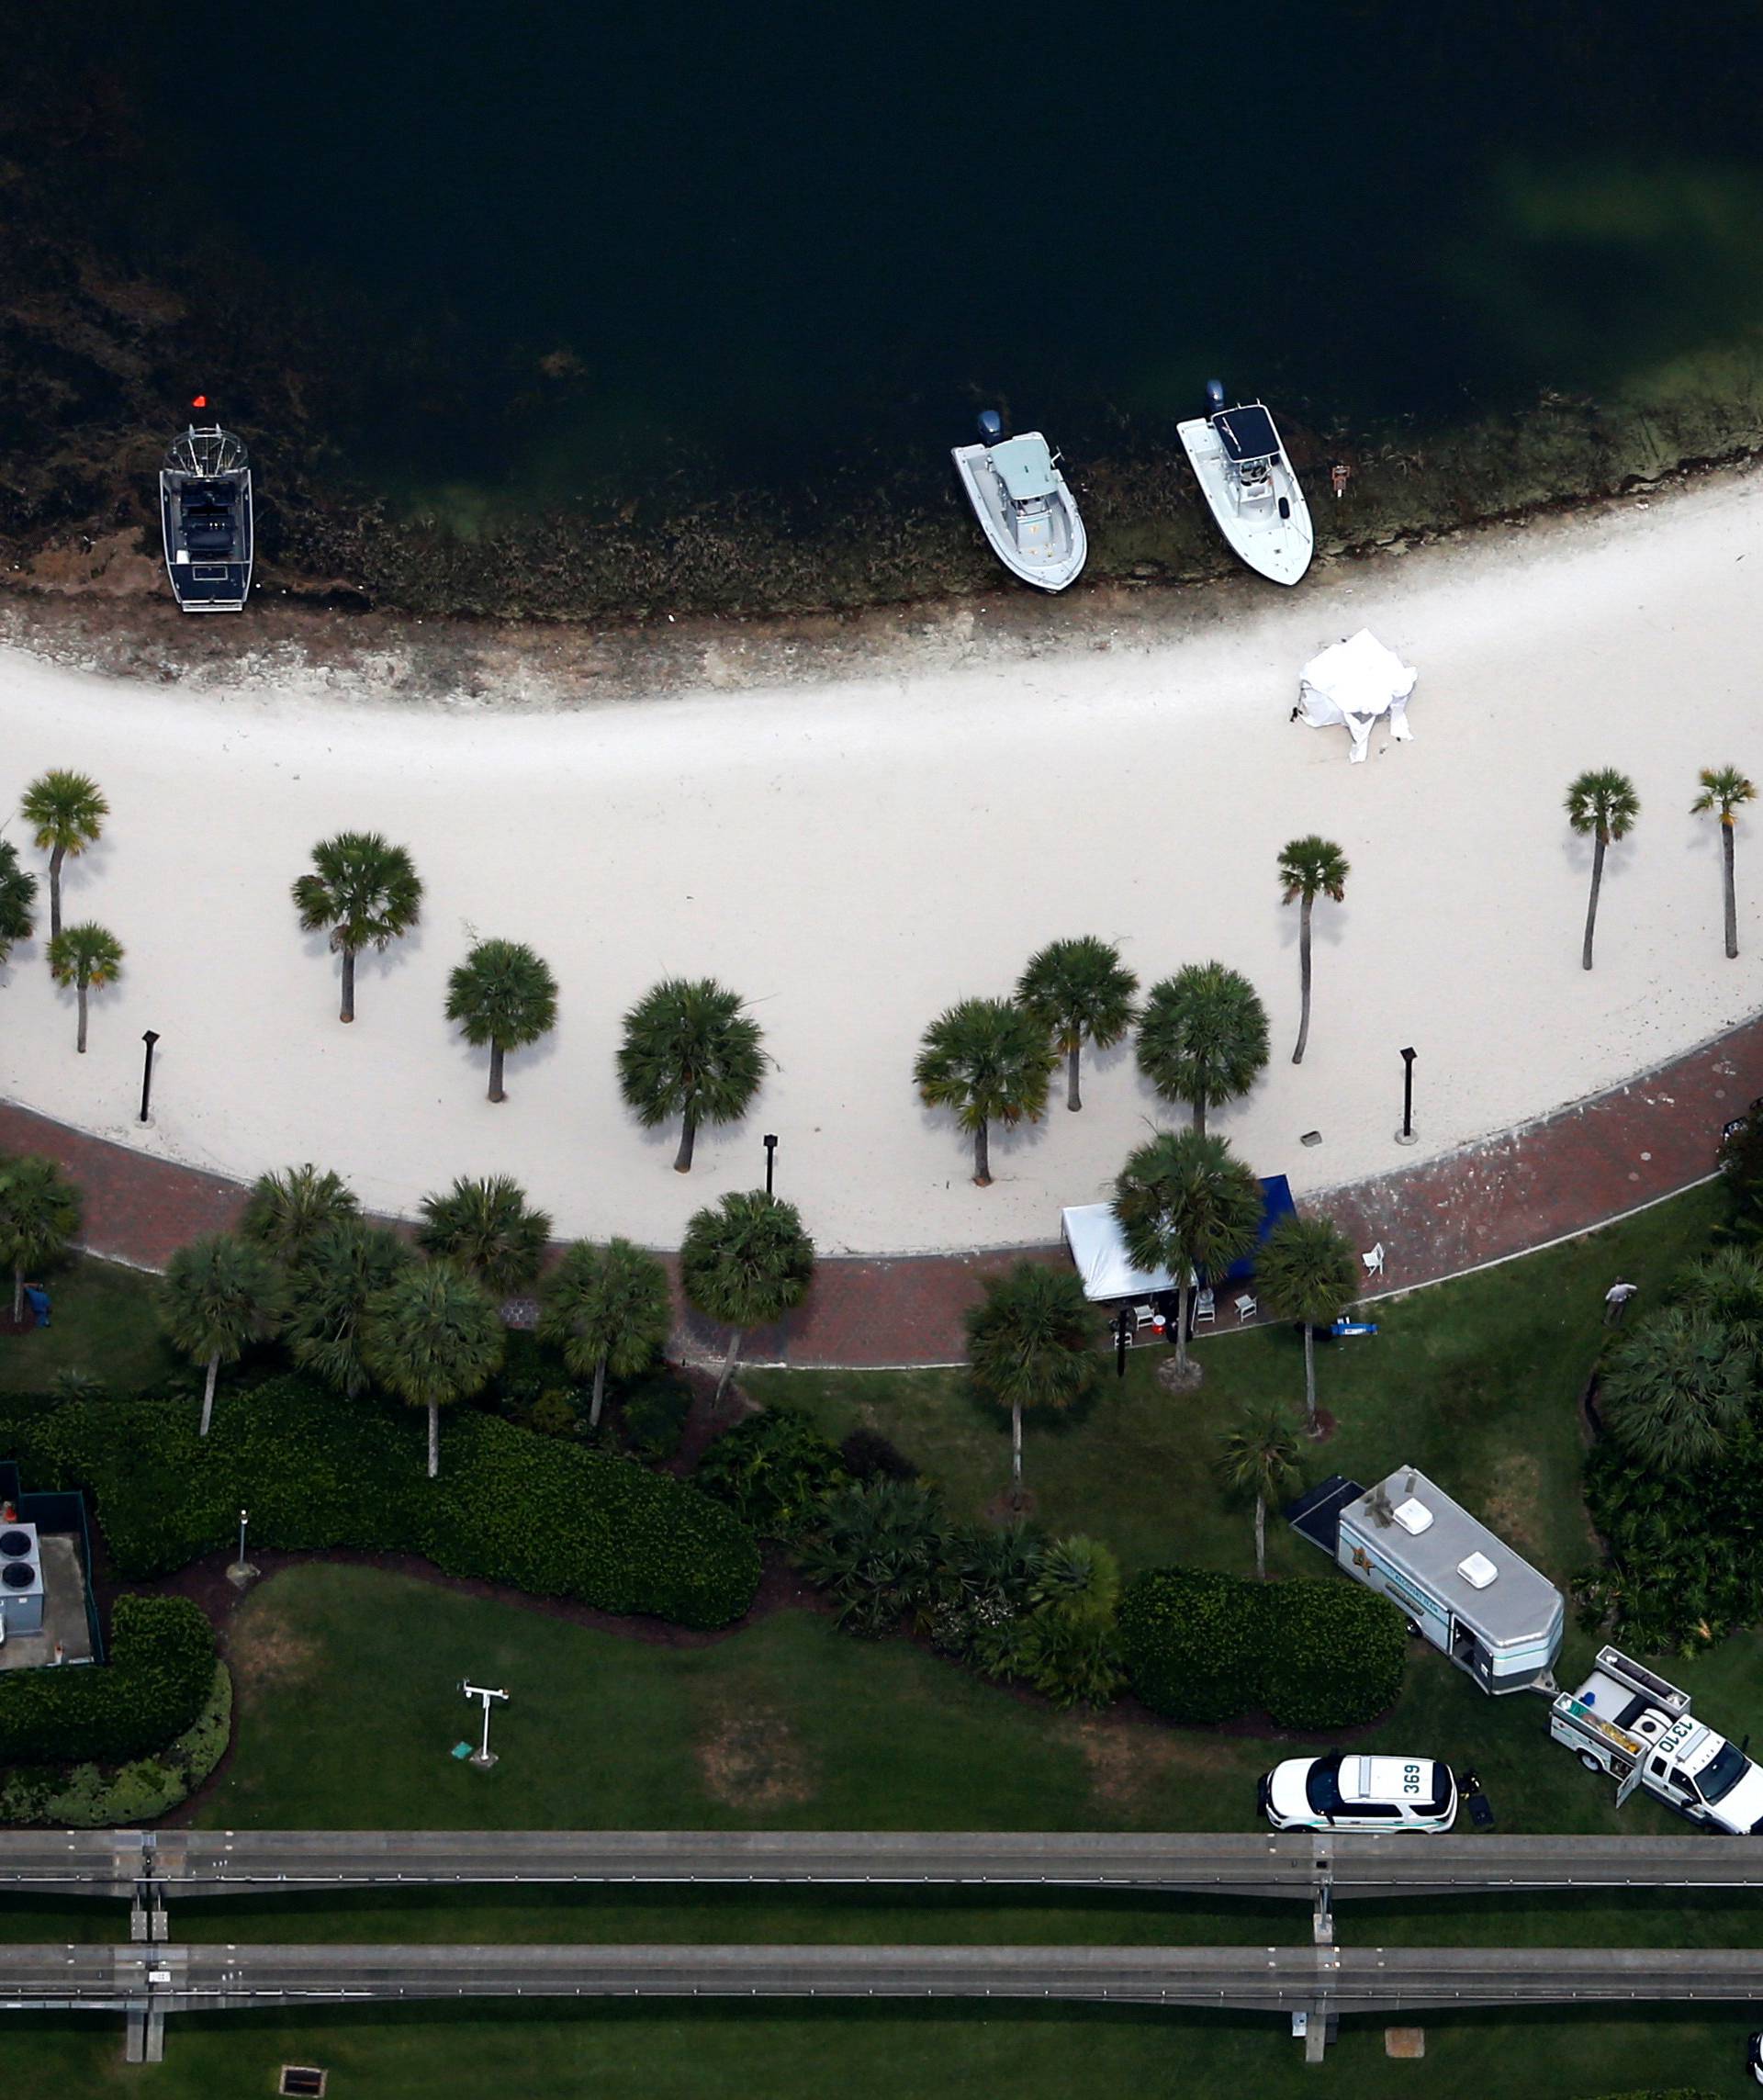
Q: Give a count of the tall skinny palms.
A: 3